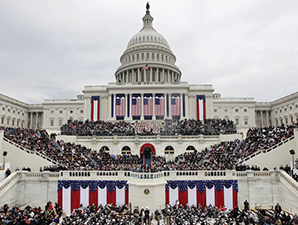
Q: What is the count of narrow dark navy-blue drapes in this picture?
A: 4